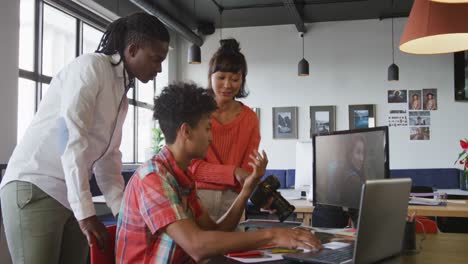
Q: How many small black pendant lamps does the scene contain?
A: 3